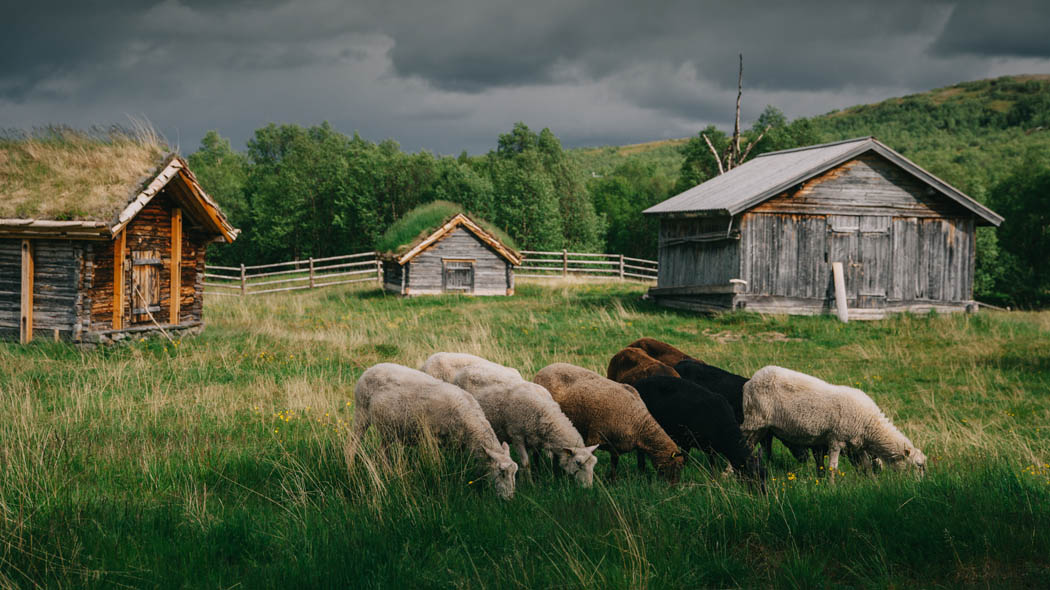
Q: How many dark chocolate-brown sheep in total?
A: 2